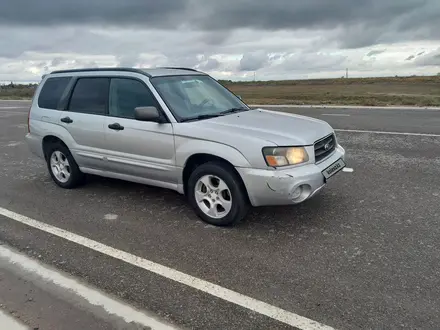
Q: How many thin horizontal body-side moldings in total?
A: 2